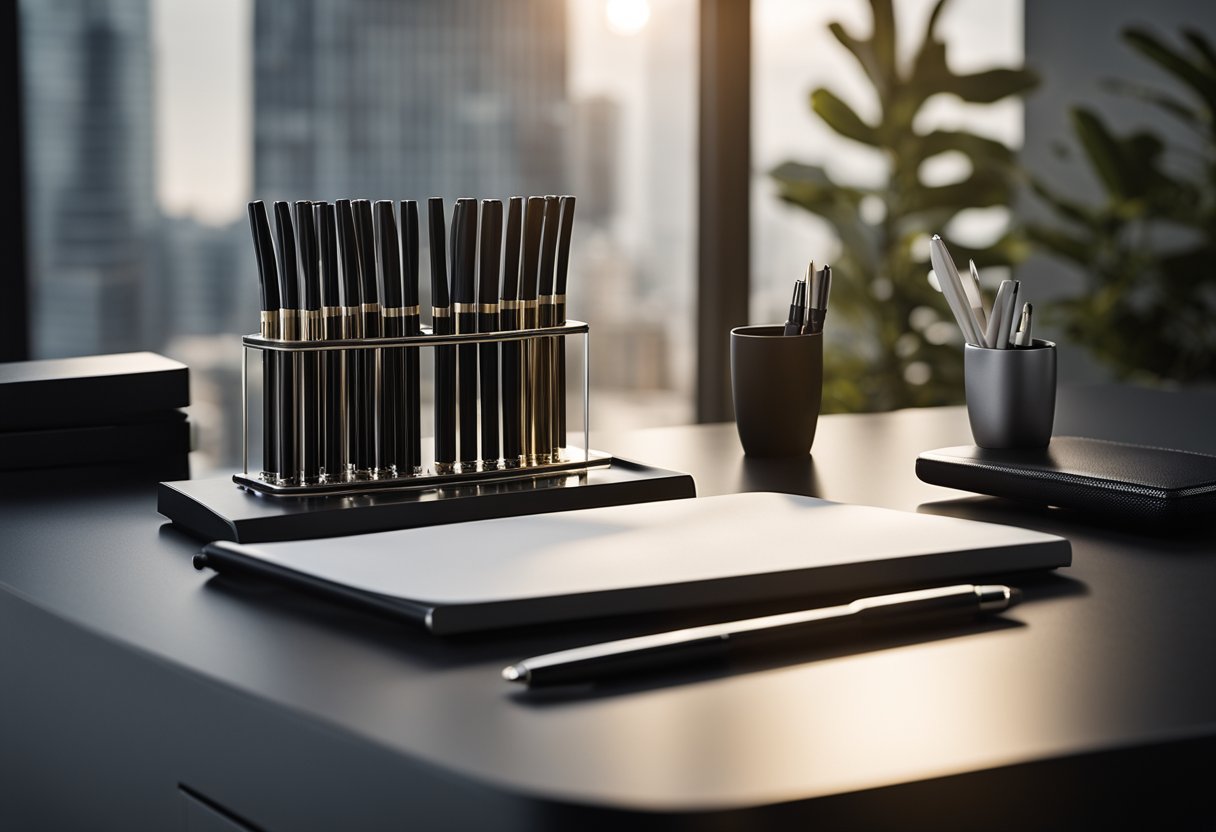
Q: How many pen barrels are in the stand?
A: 15